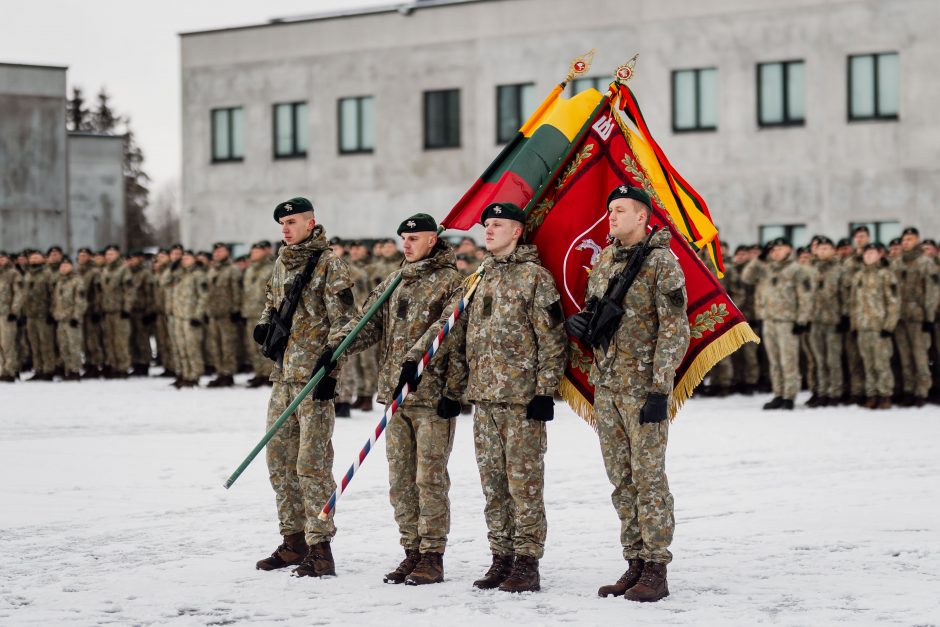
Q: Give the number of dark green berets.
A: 4